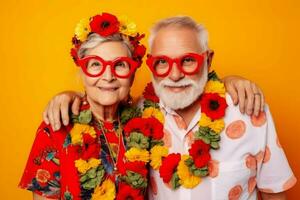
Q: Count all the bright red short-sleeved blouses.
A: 1